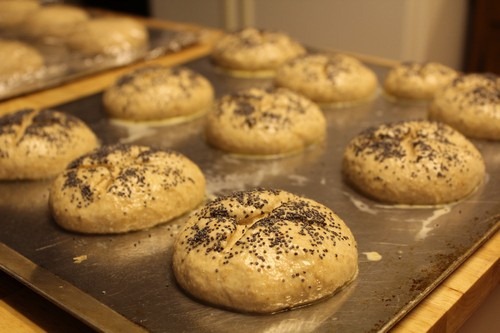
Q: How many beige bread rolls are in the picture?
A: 14